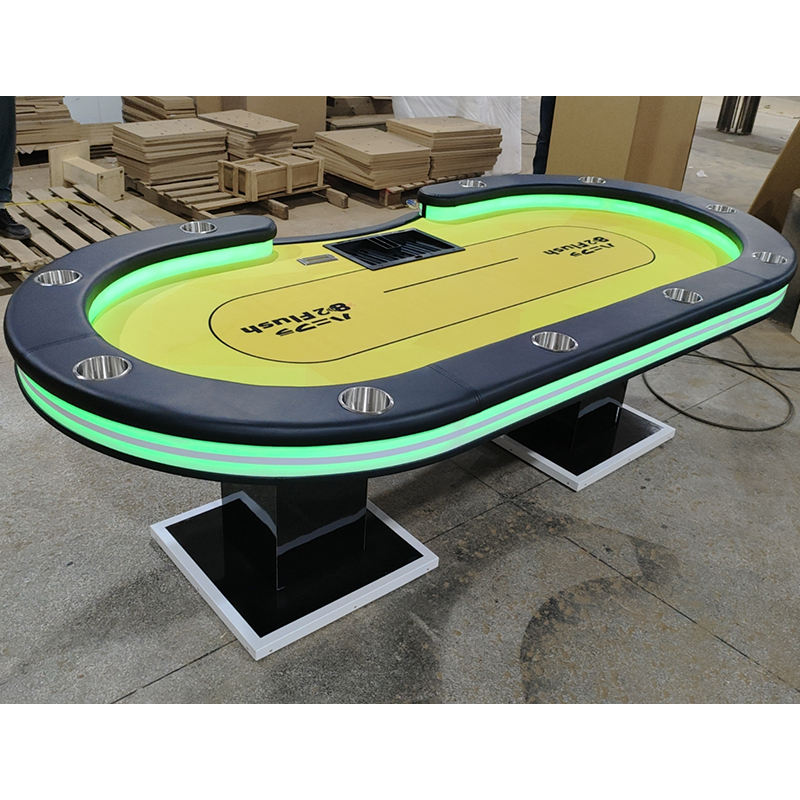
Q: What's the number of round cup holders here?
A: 10